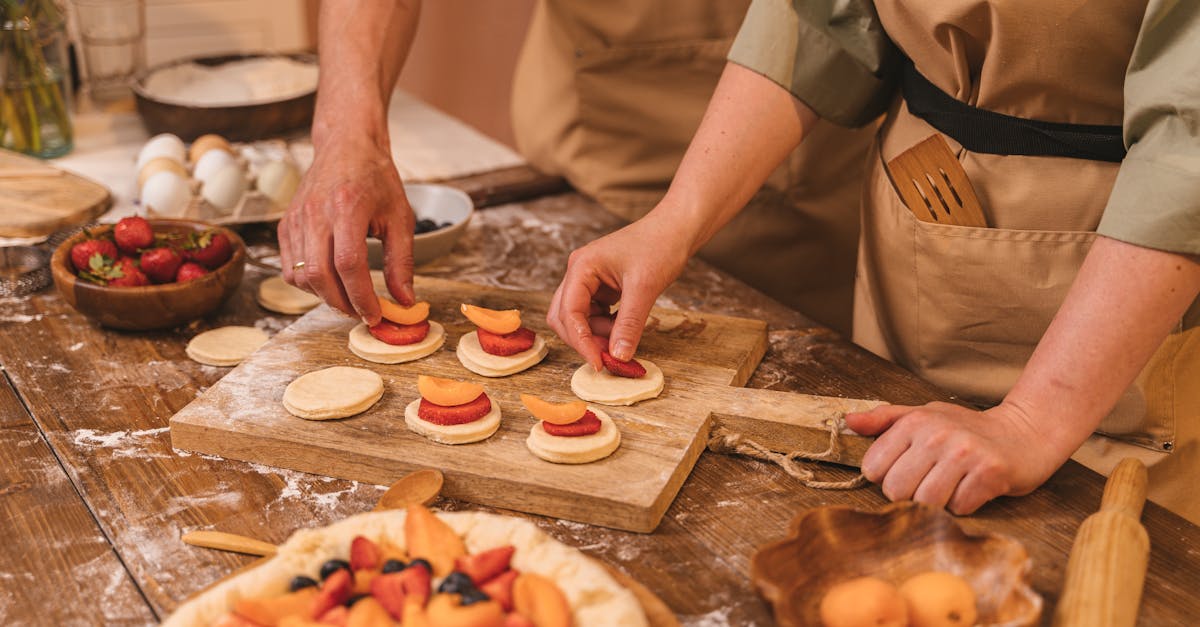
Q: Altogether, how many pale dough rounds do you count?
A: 8